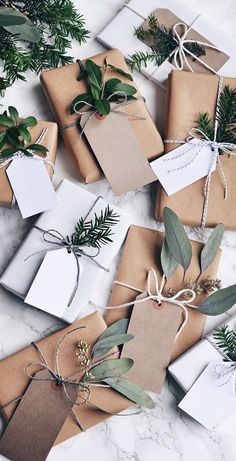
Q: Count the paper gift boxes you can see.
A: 8